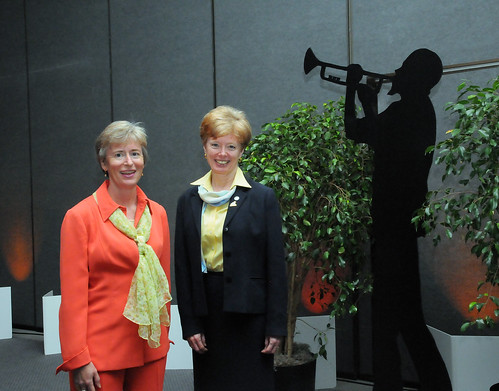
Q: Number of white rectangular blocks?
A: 5